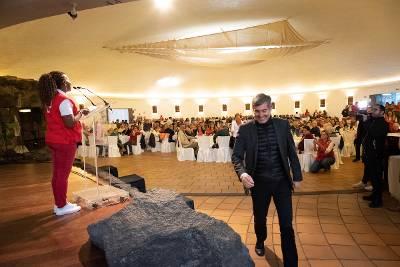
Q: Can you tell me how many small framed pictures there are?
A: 9